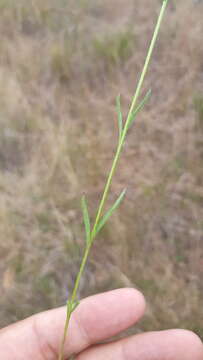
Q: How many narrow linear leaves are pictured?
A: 4